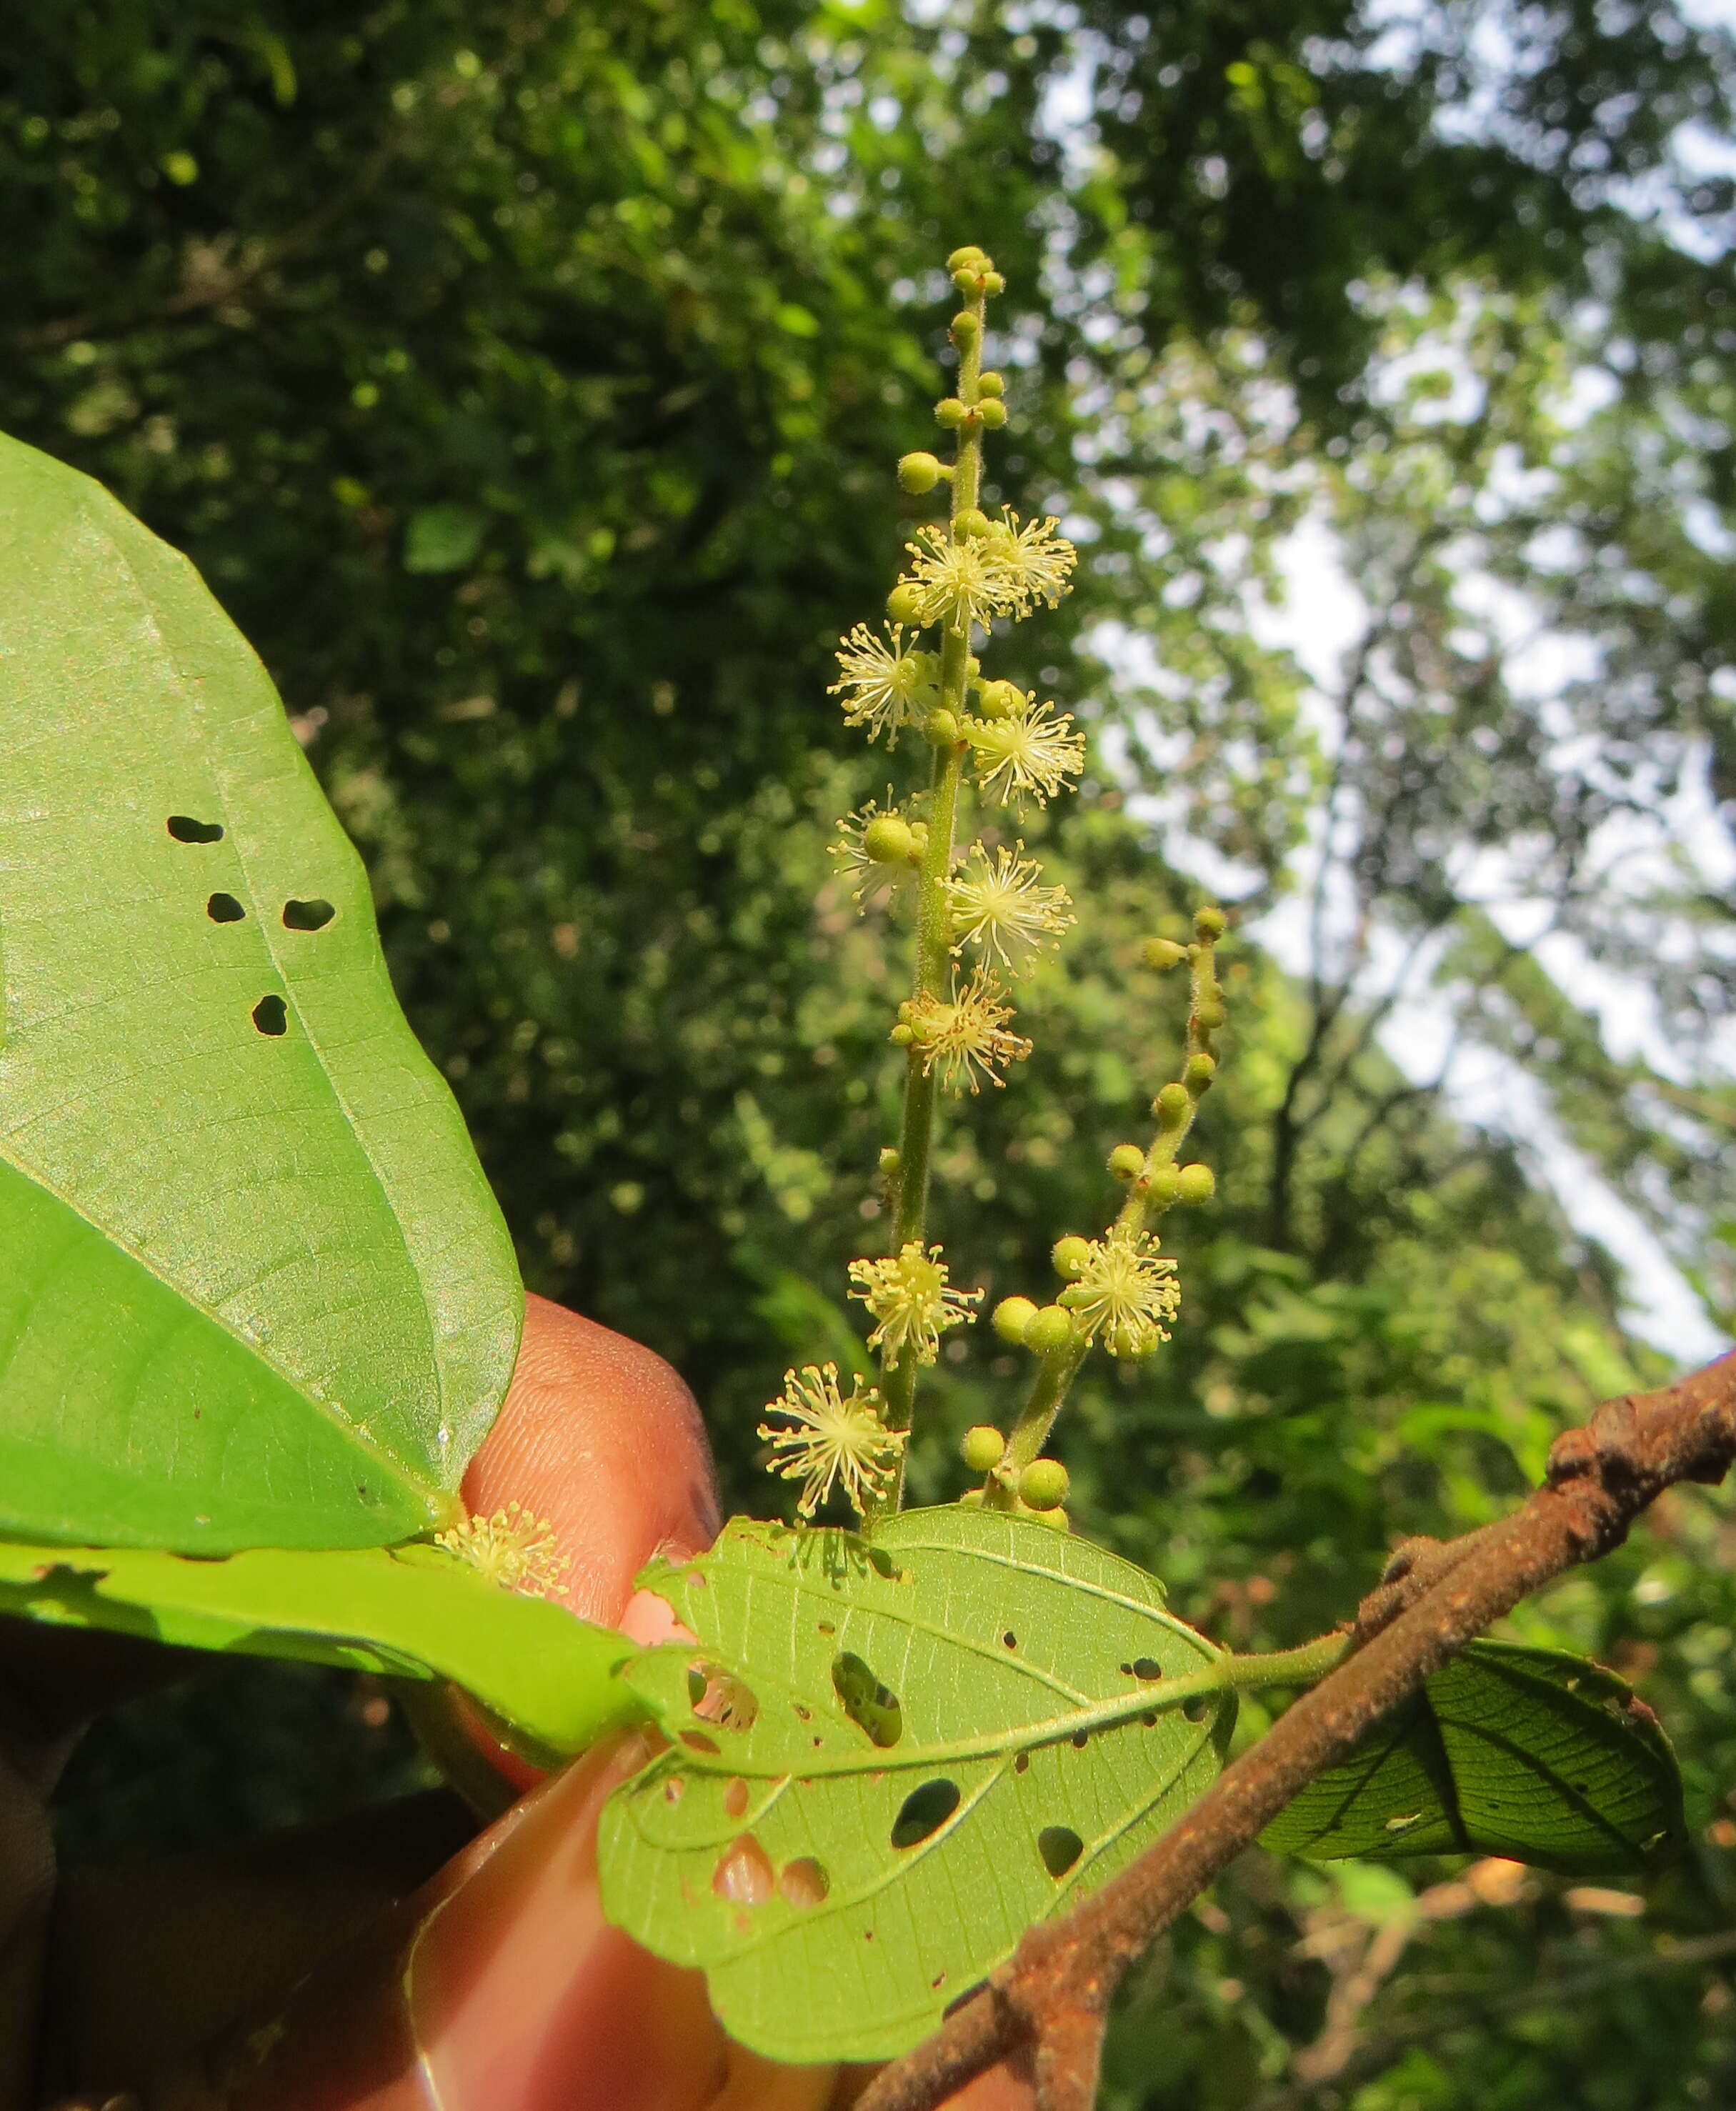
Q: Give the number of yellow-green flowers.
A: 11